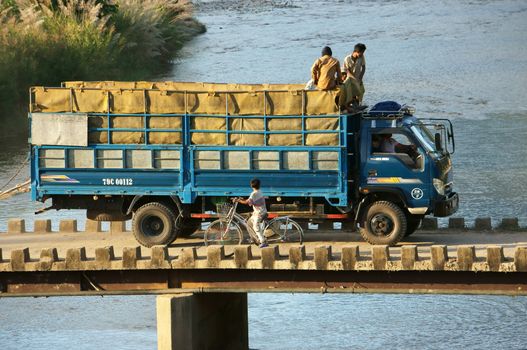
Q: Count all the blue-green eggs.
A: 0